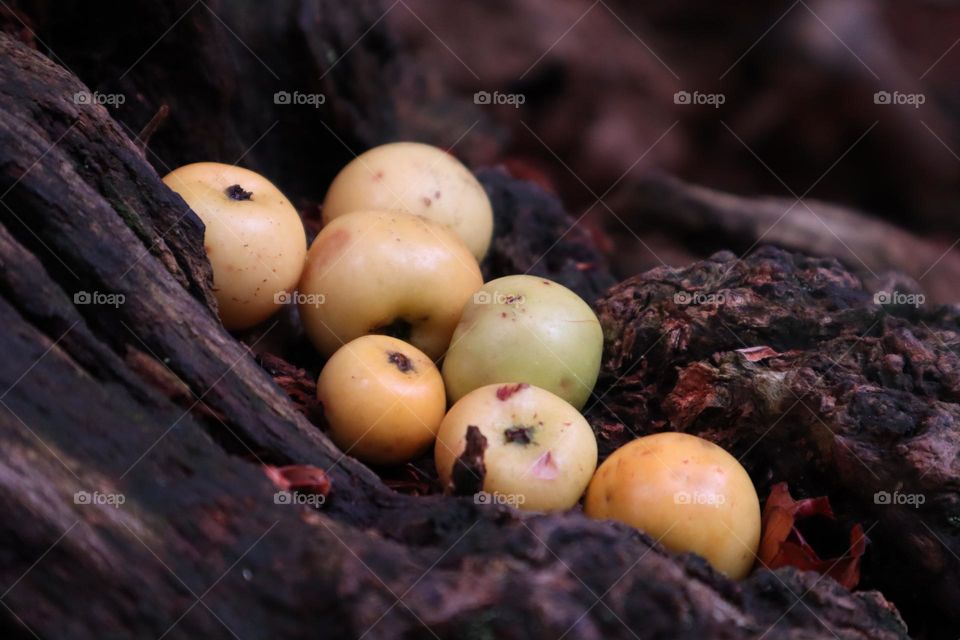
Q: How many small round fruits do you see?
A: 7